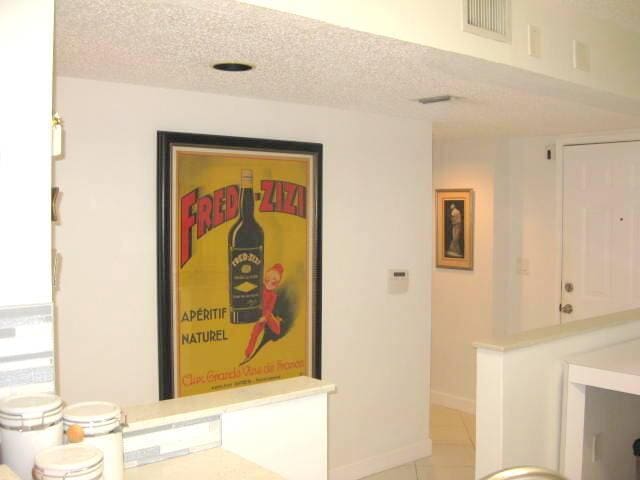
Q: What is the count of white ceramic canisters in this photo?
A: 3